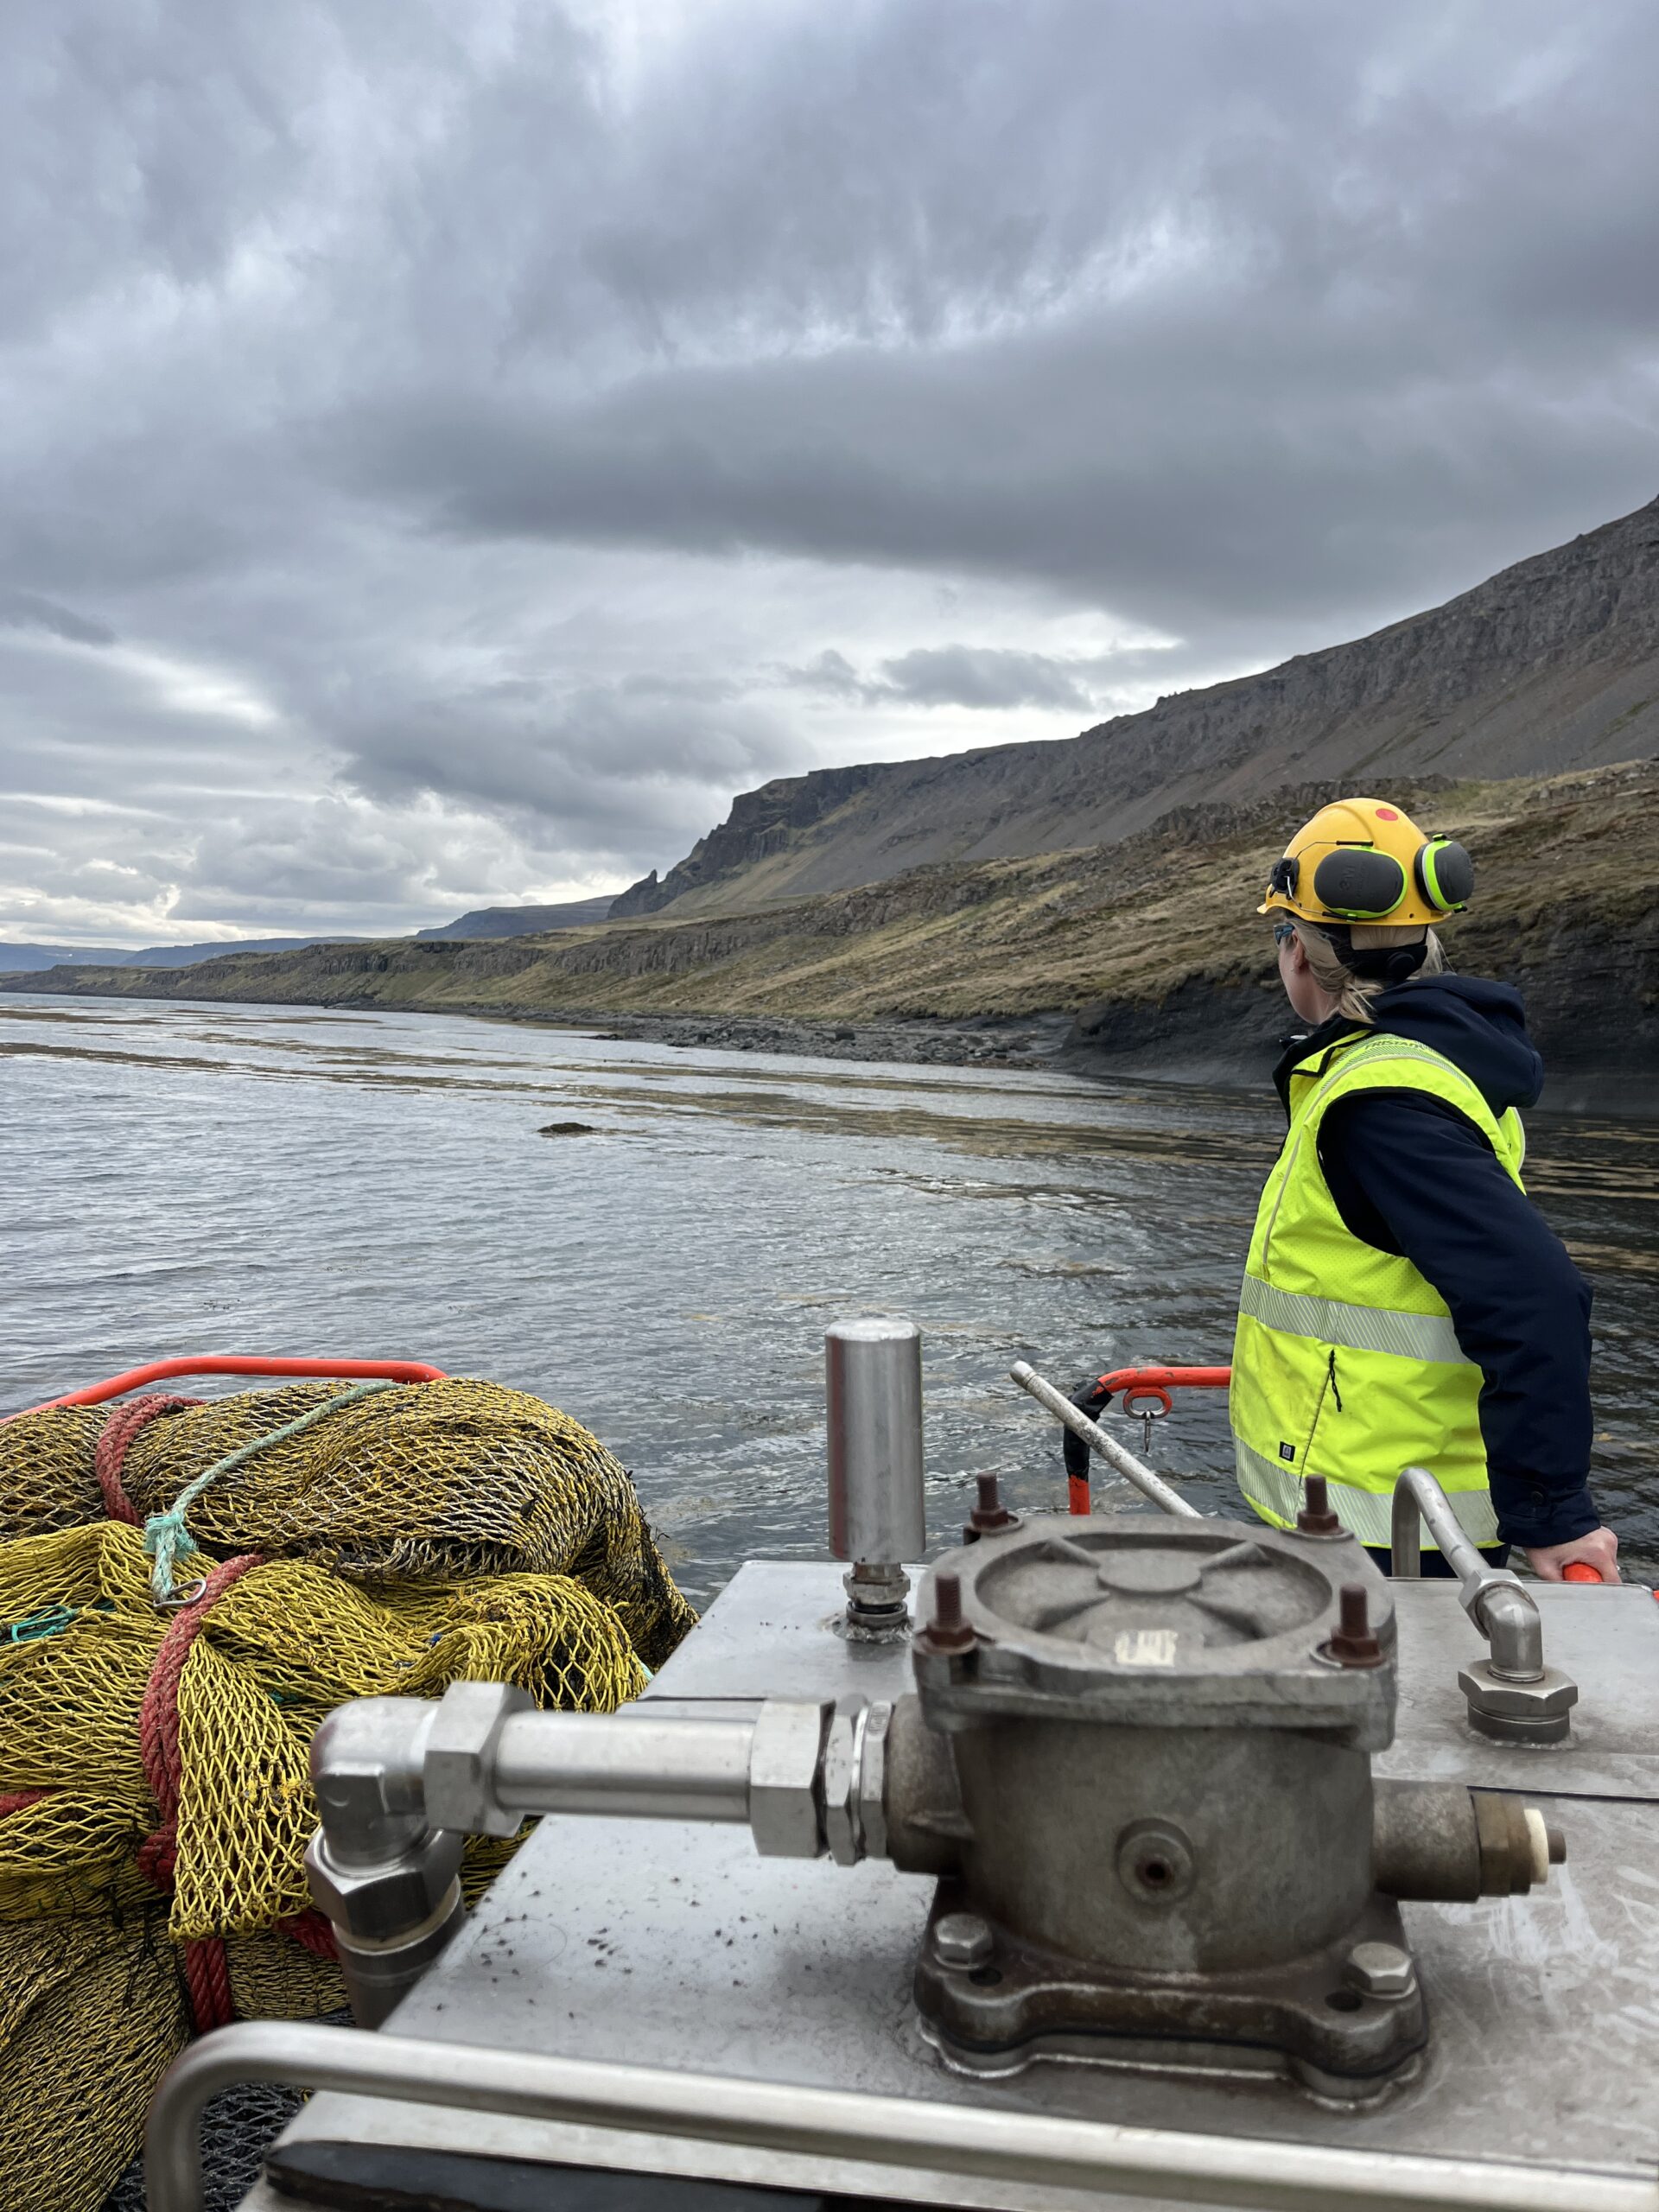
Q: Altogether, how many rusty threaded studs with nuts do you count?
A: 4